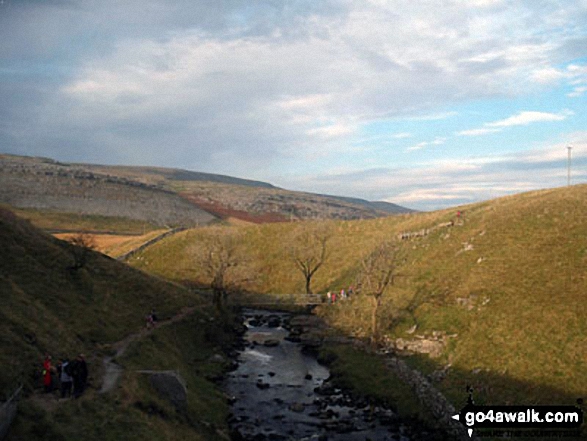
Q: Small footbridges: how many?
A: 1